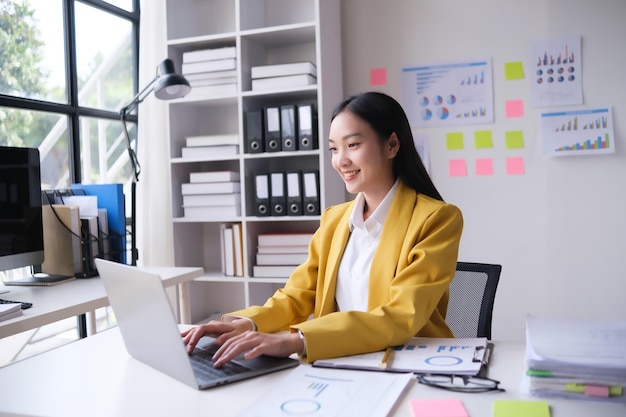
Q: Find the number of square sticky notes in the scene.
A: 11